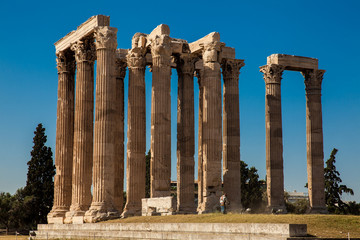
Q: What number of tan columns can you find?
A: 12